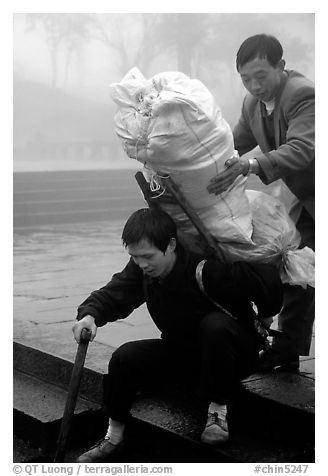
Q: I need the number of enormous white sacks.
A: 2